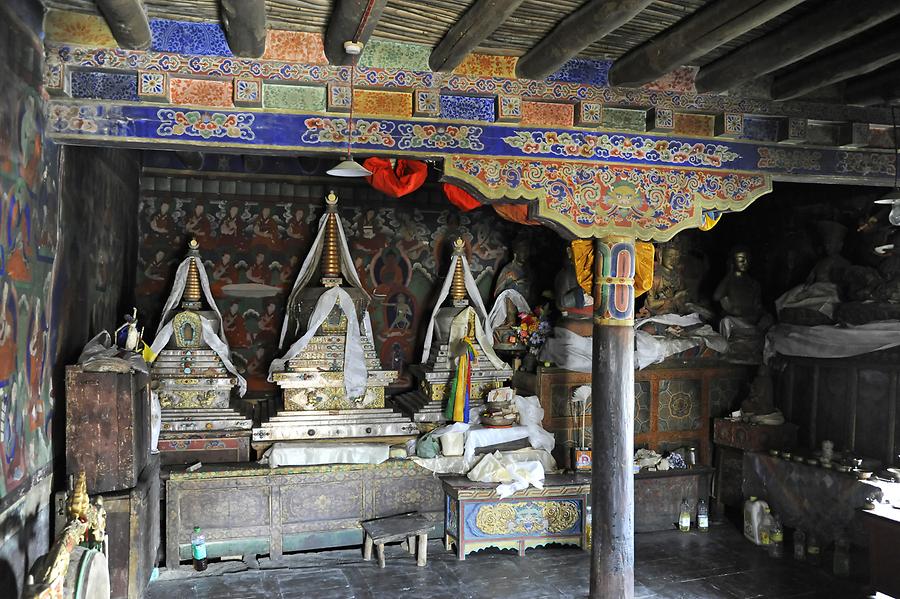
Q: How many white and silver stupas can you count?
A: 3